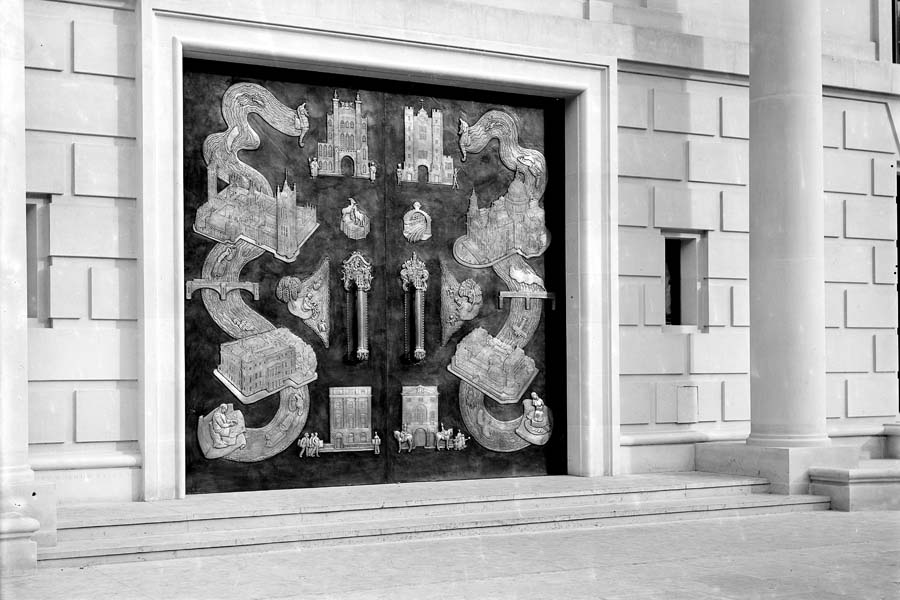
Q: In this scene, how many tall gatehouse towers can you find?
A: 2